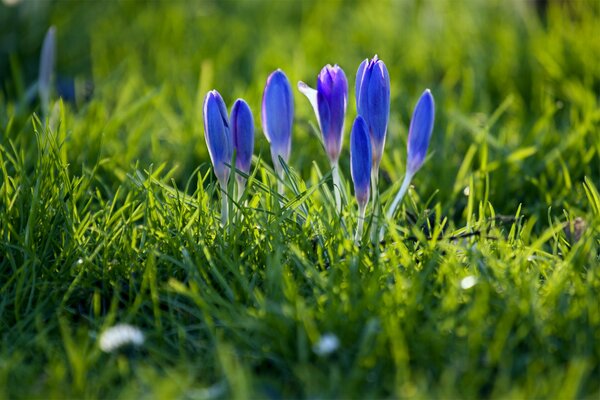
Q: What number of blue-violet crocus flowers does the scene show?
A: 7